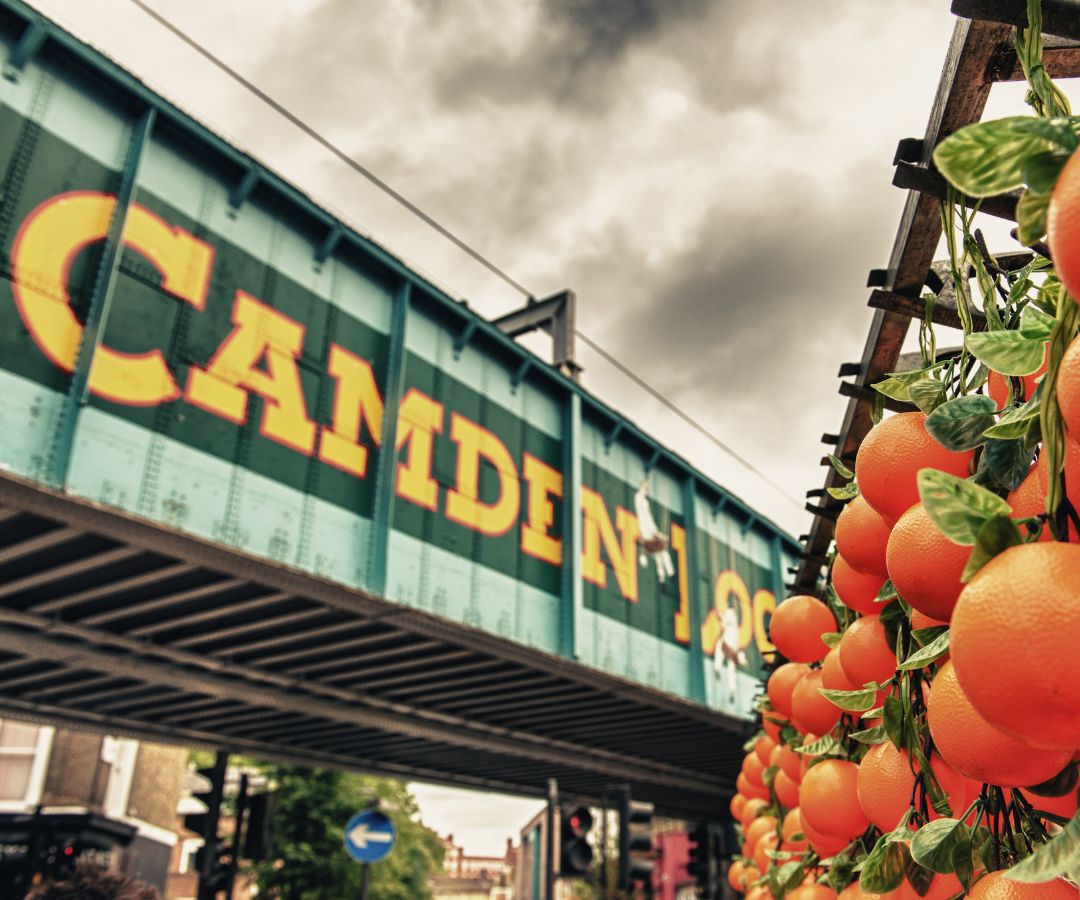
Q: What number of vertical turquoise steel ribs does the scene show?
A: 5